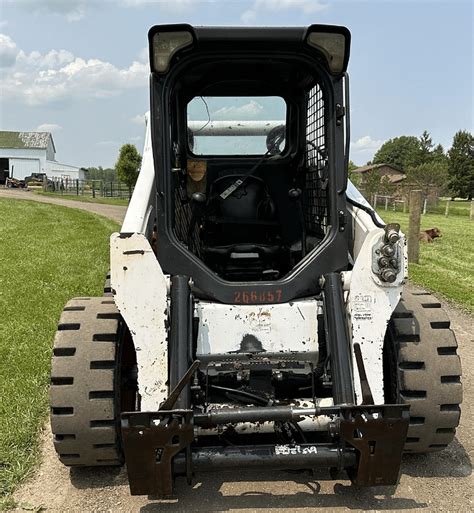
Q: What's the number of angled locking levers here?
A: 2